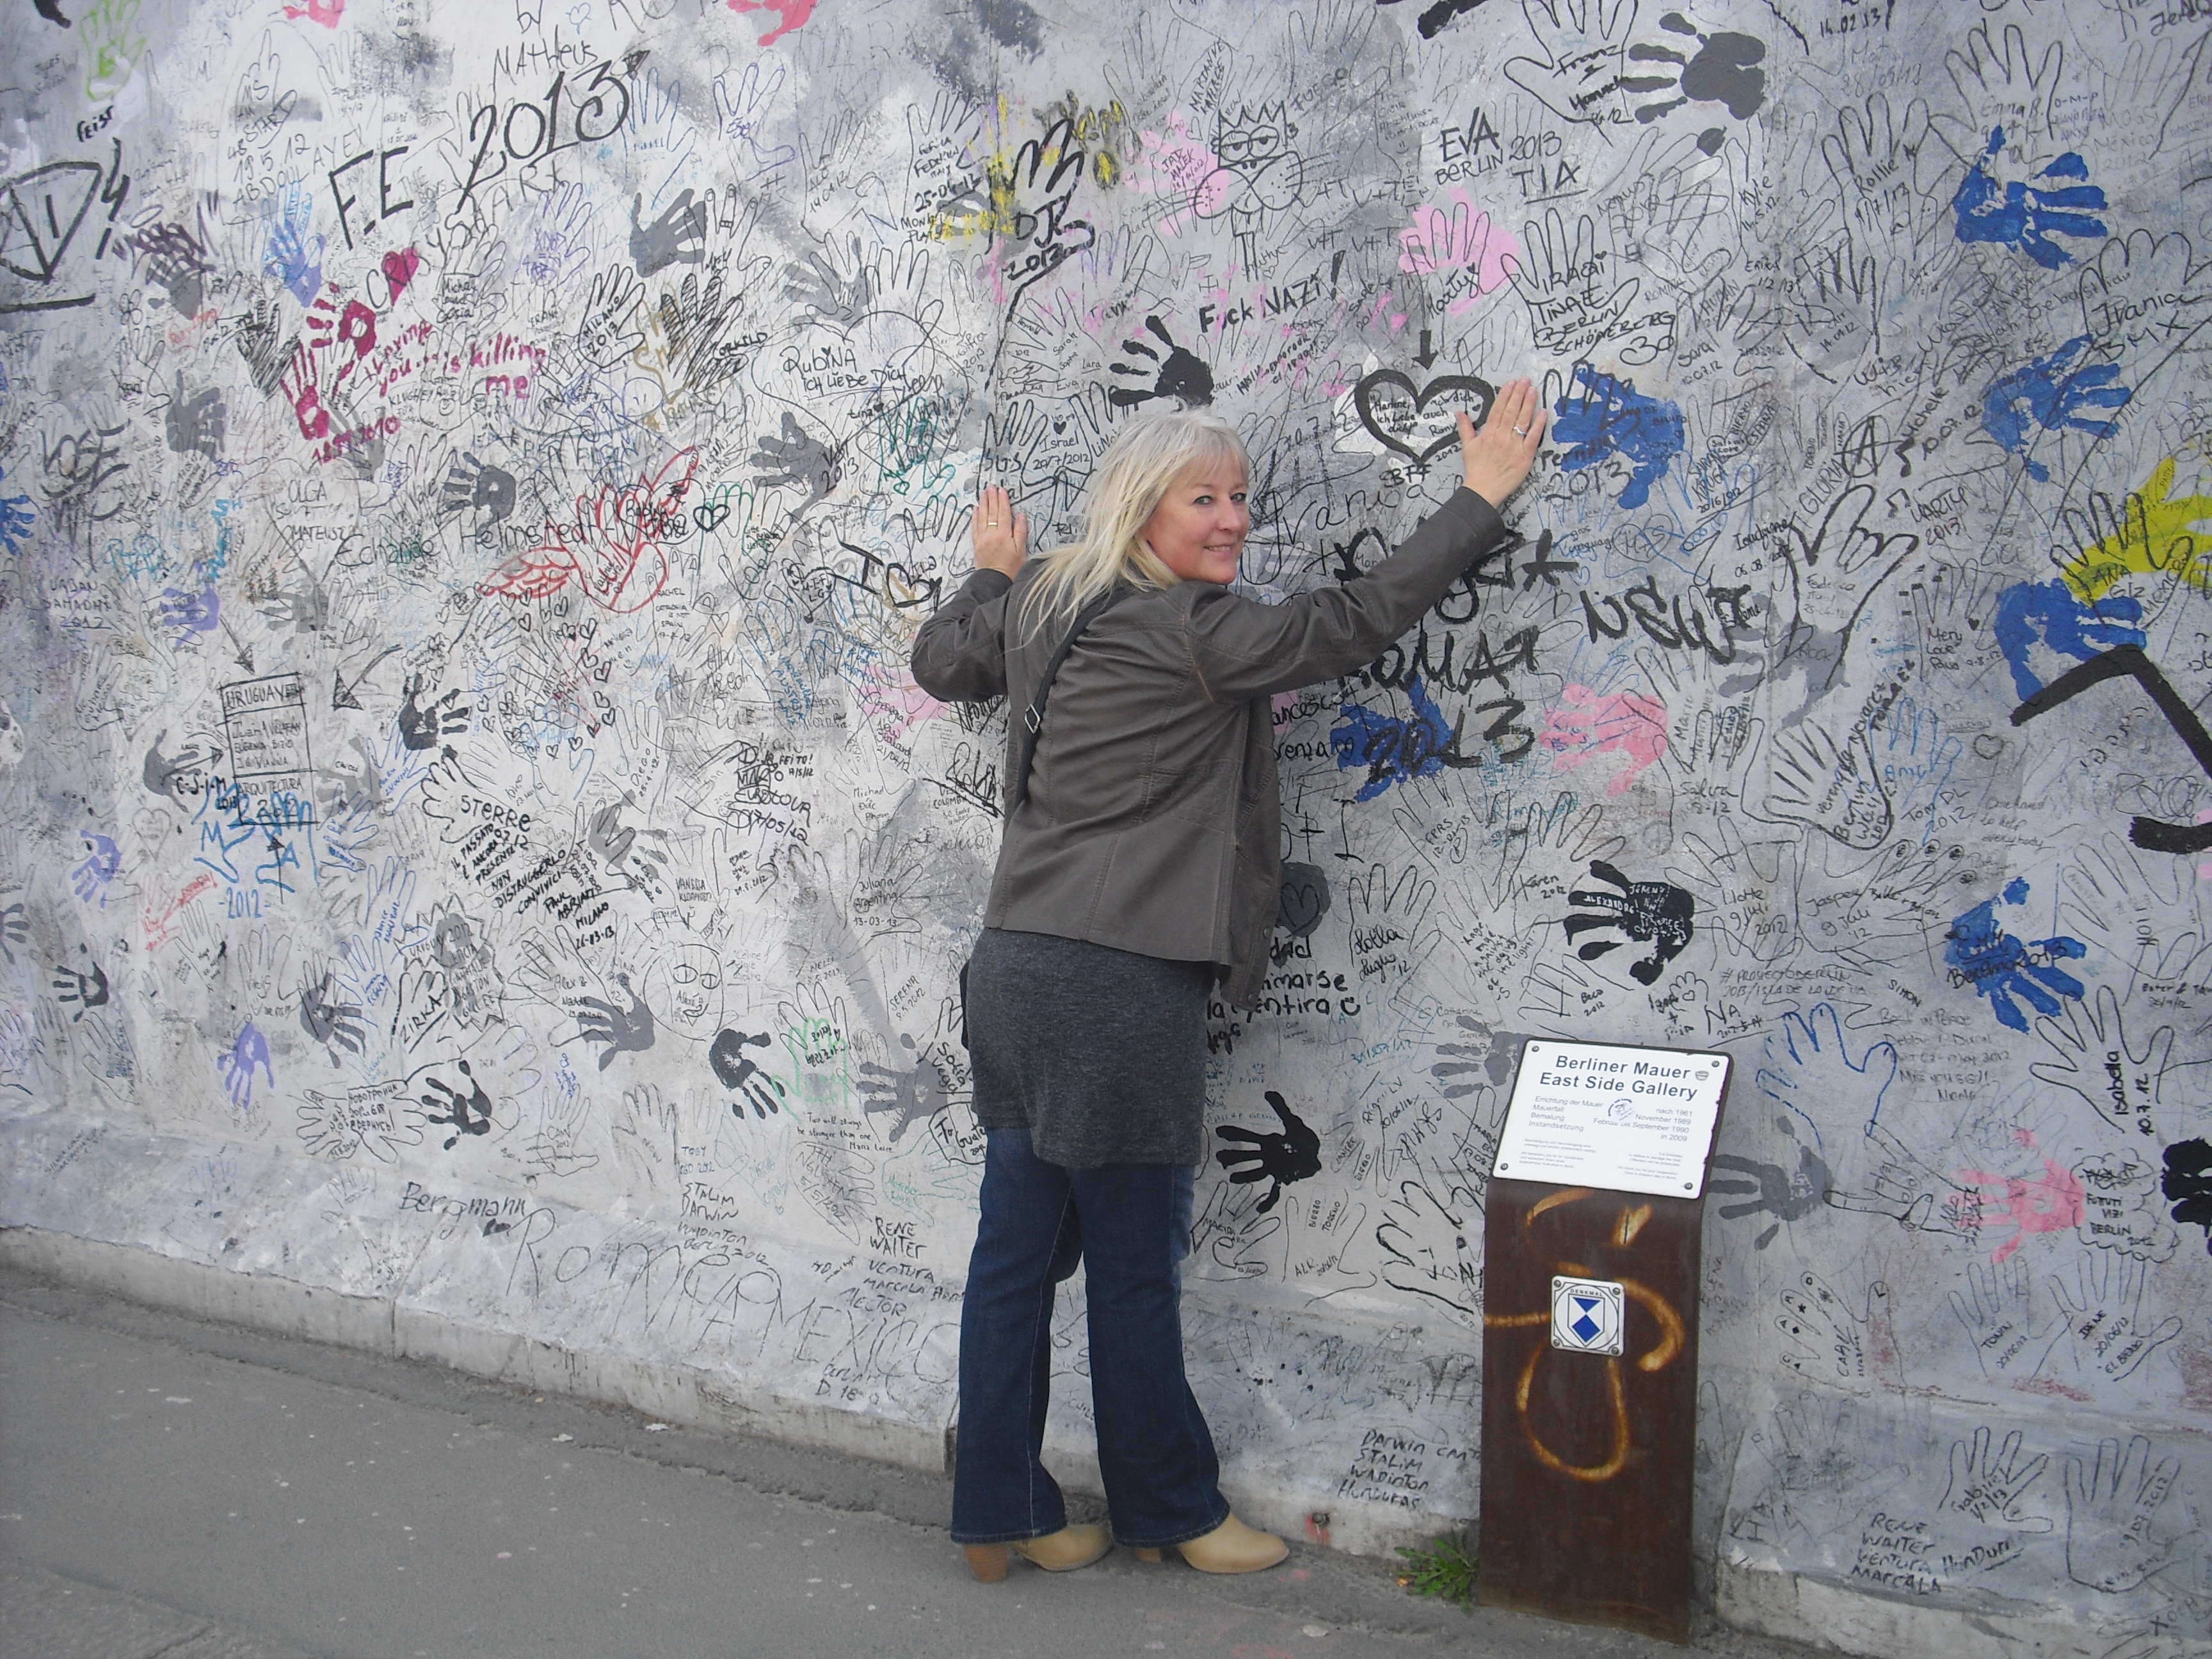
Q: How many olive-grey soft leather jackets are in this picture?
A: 1